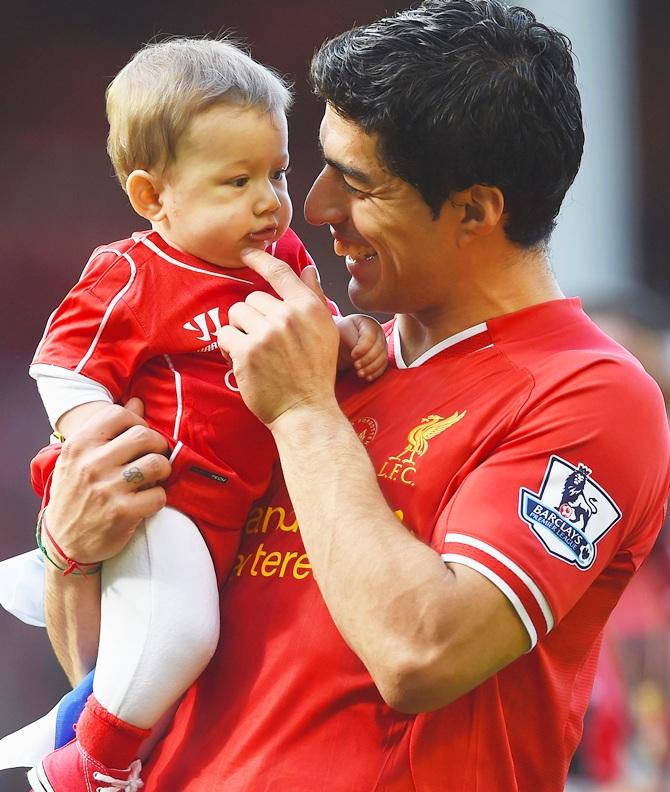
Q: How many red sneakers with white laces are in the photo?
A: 1